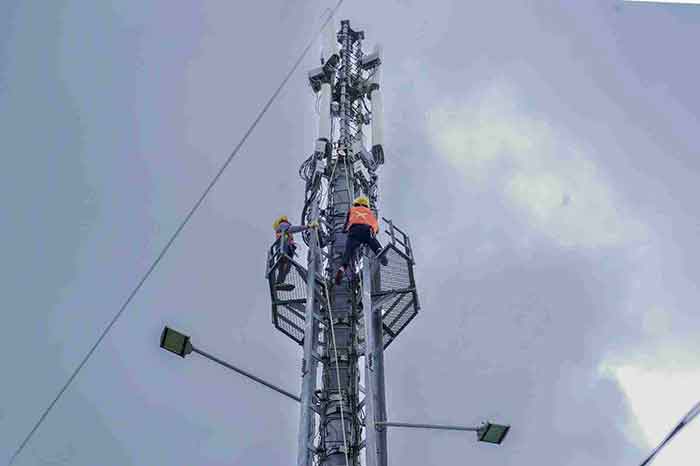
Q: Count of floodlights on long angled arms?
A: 2